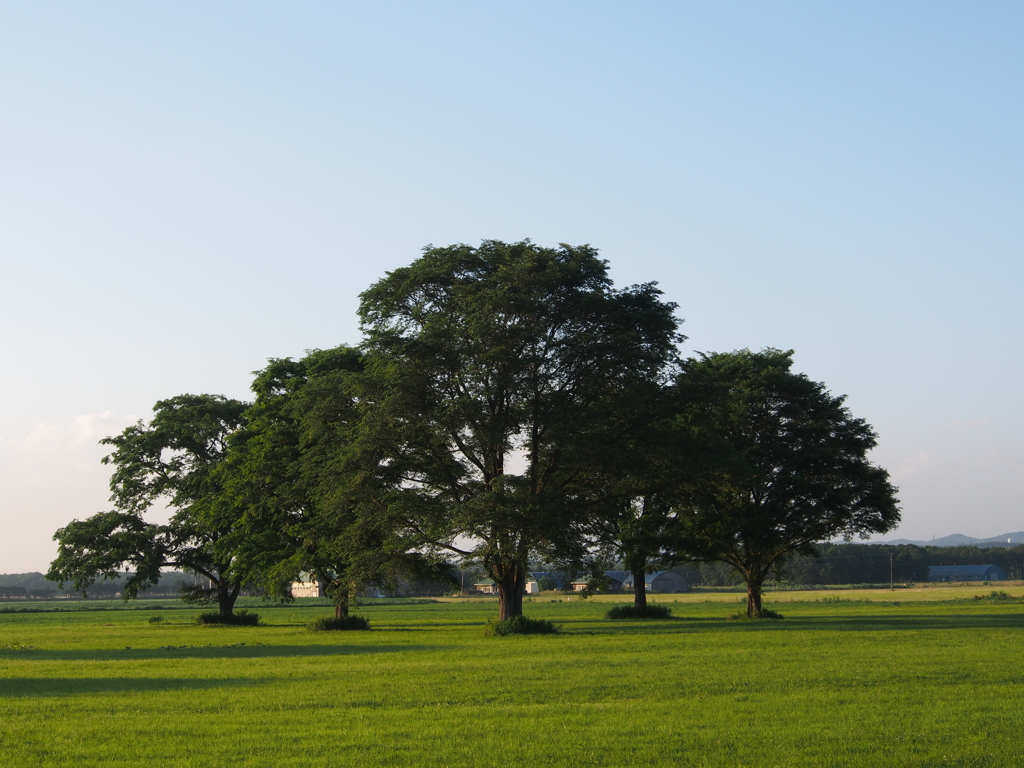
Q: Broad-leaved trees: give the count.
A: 5